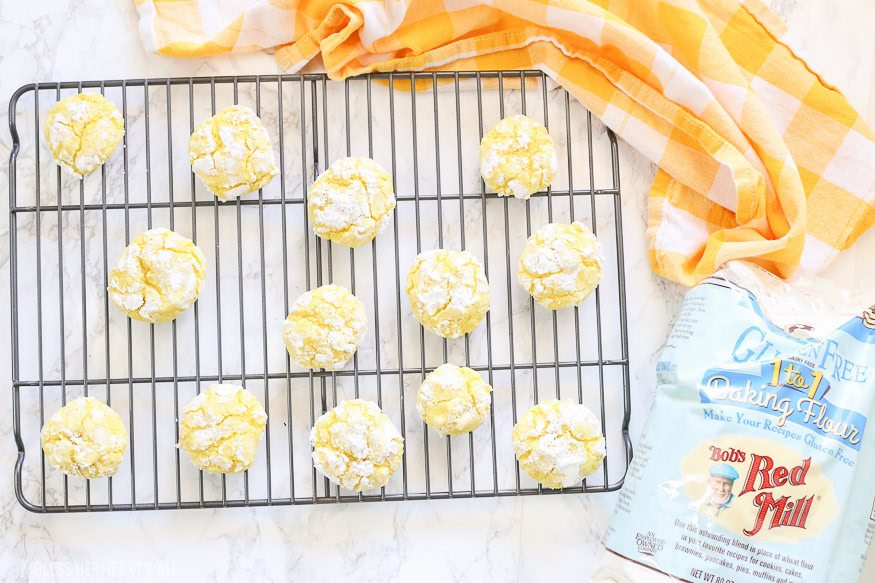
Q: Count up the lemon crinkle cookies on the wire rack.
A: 13